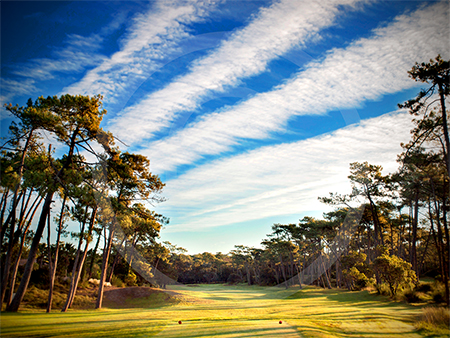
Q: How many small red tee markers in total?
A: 2